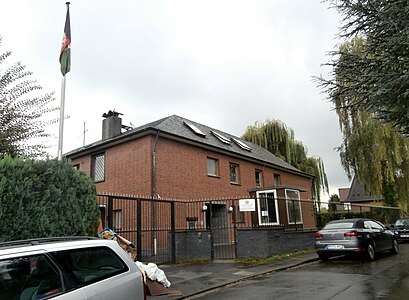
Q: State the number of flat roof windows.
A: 3